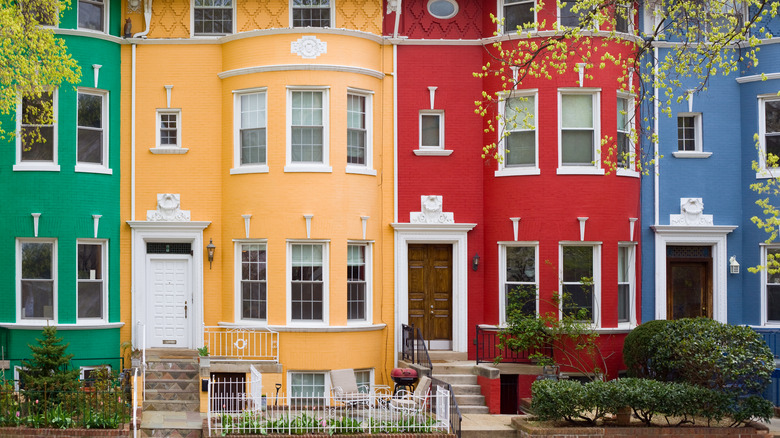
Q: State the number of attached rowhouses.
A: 4